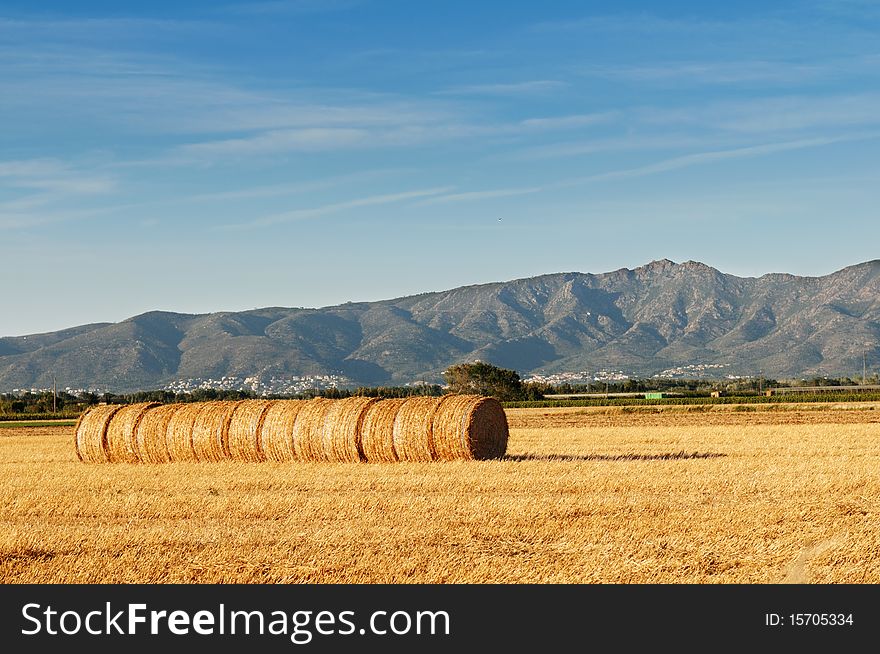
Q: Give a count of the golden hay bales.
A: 12